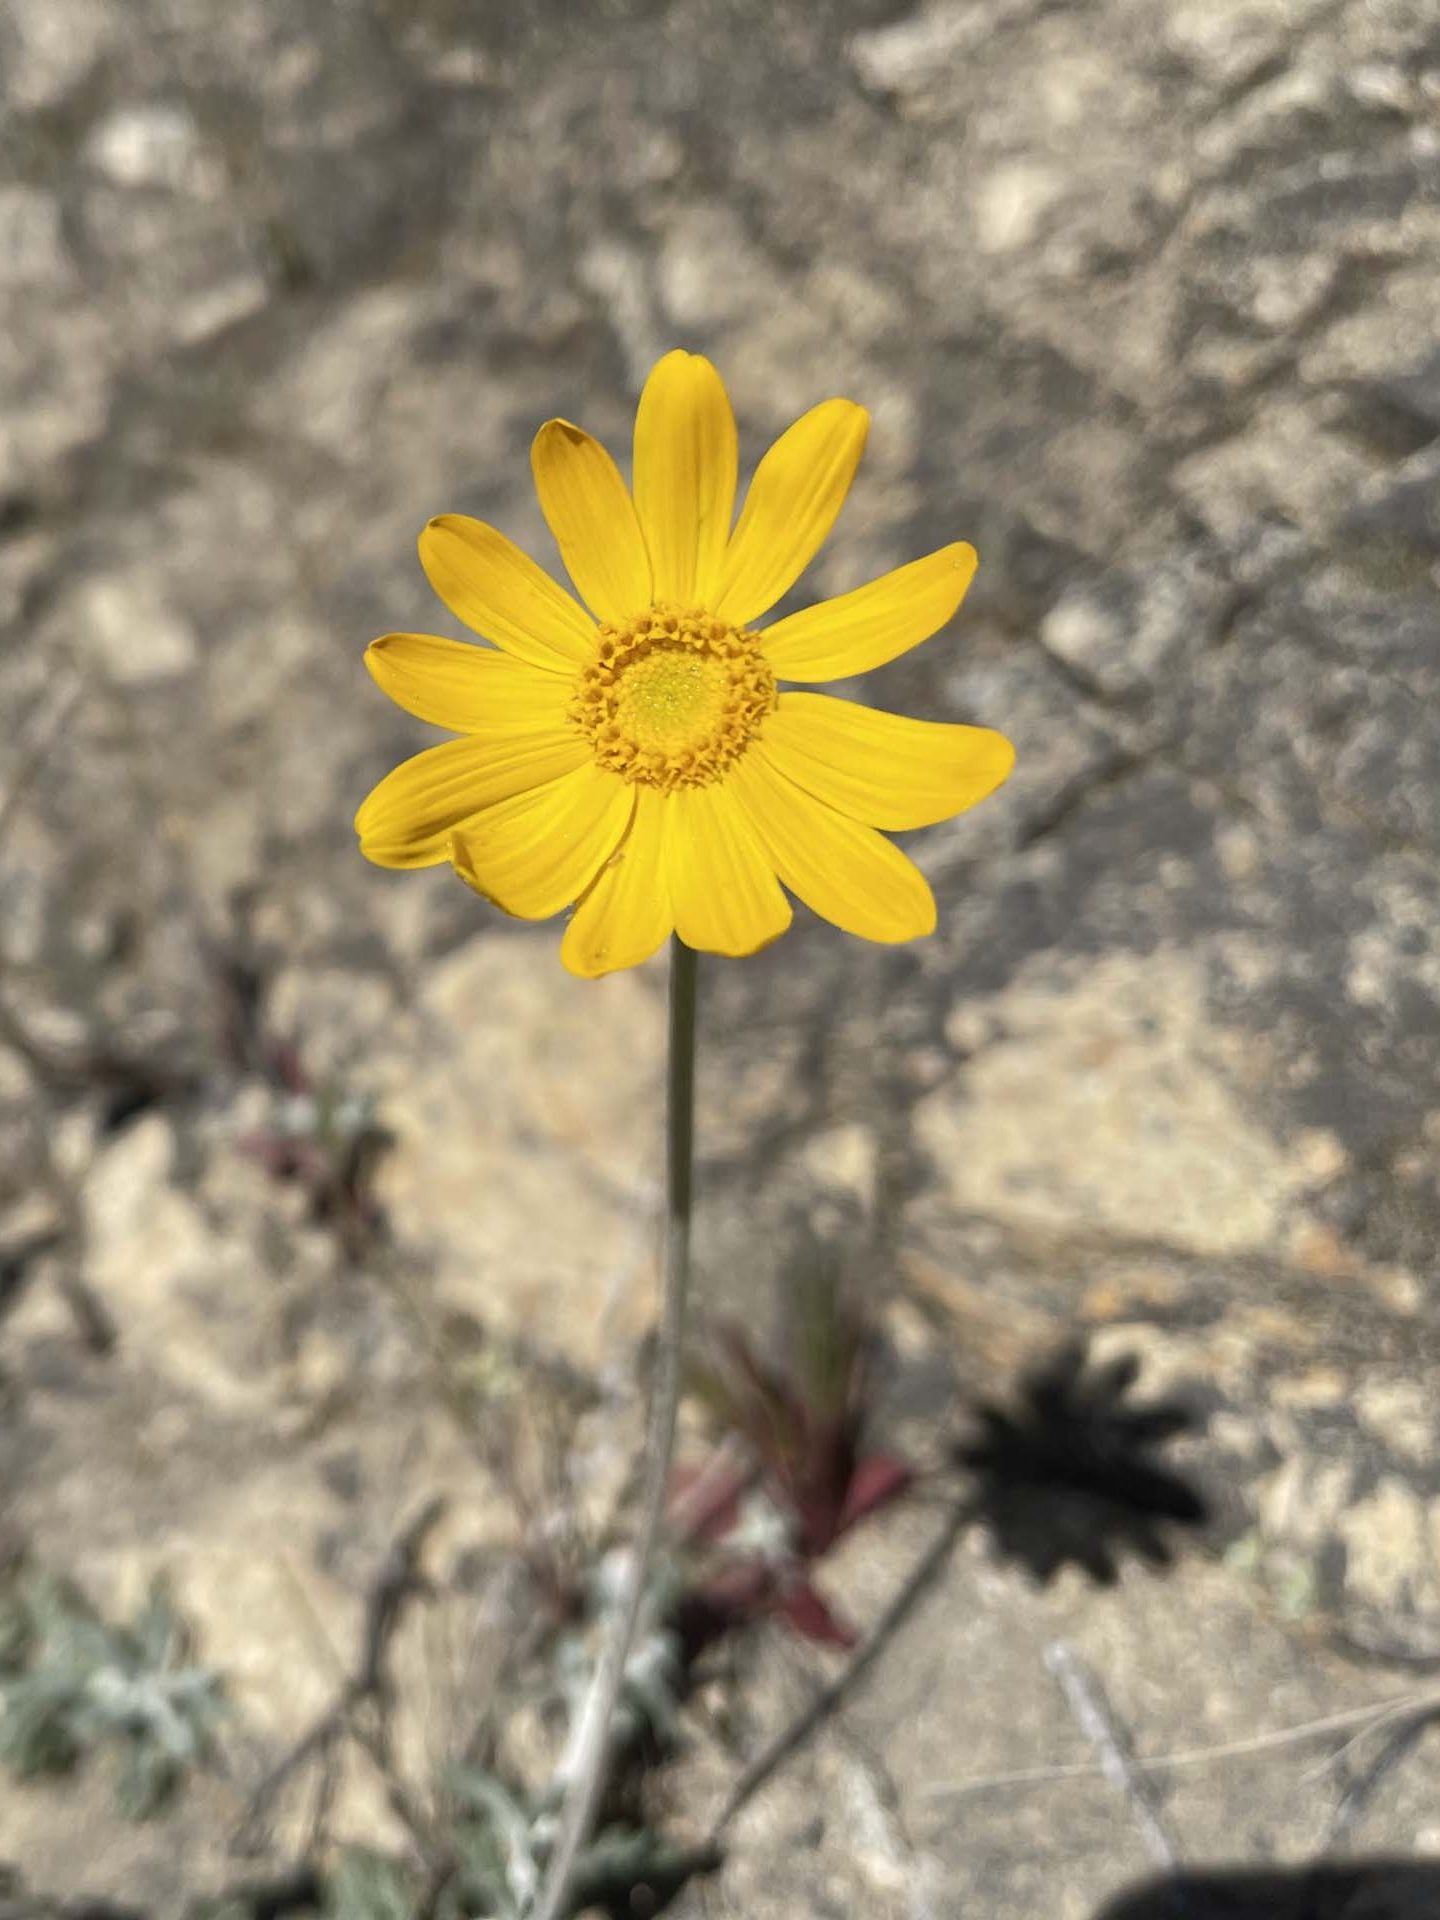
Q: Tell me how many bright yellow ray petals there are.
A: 12